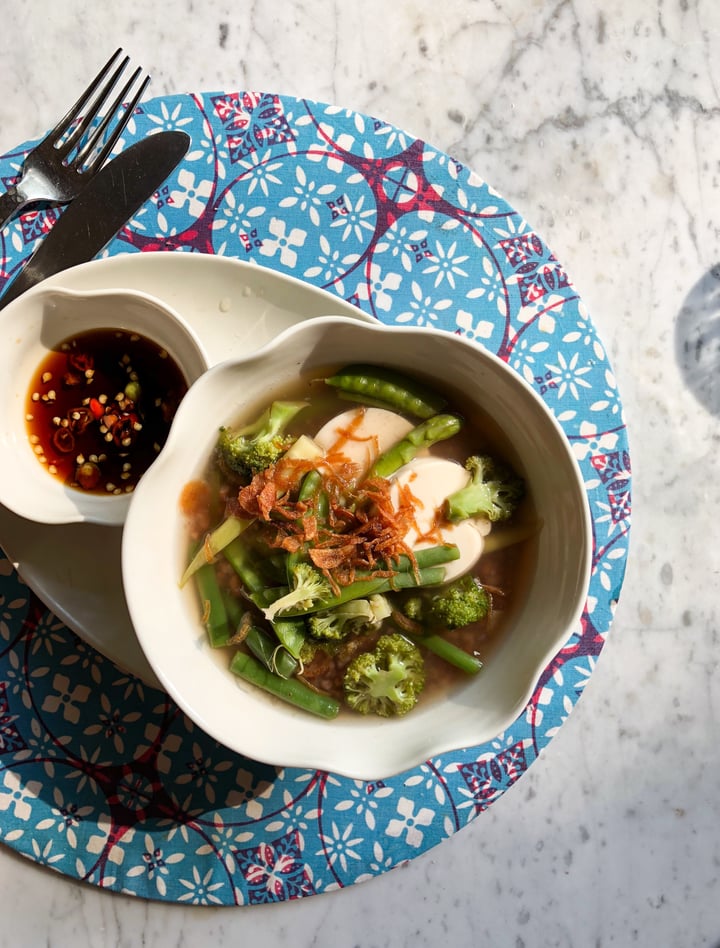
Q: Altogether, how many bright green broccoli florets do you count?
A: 6